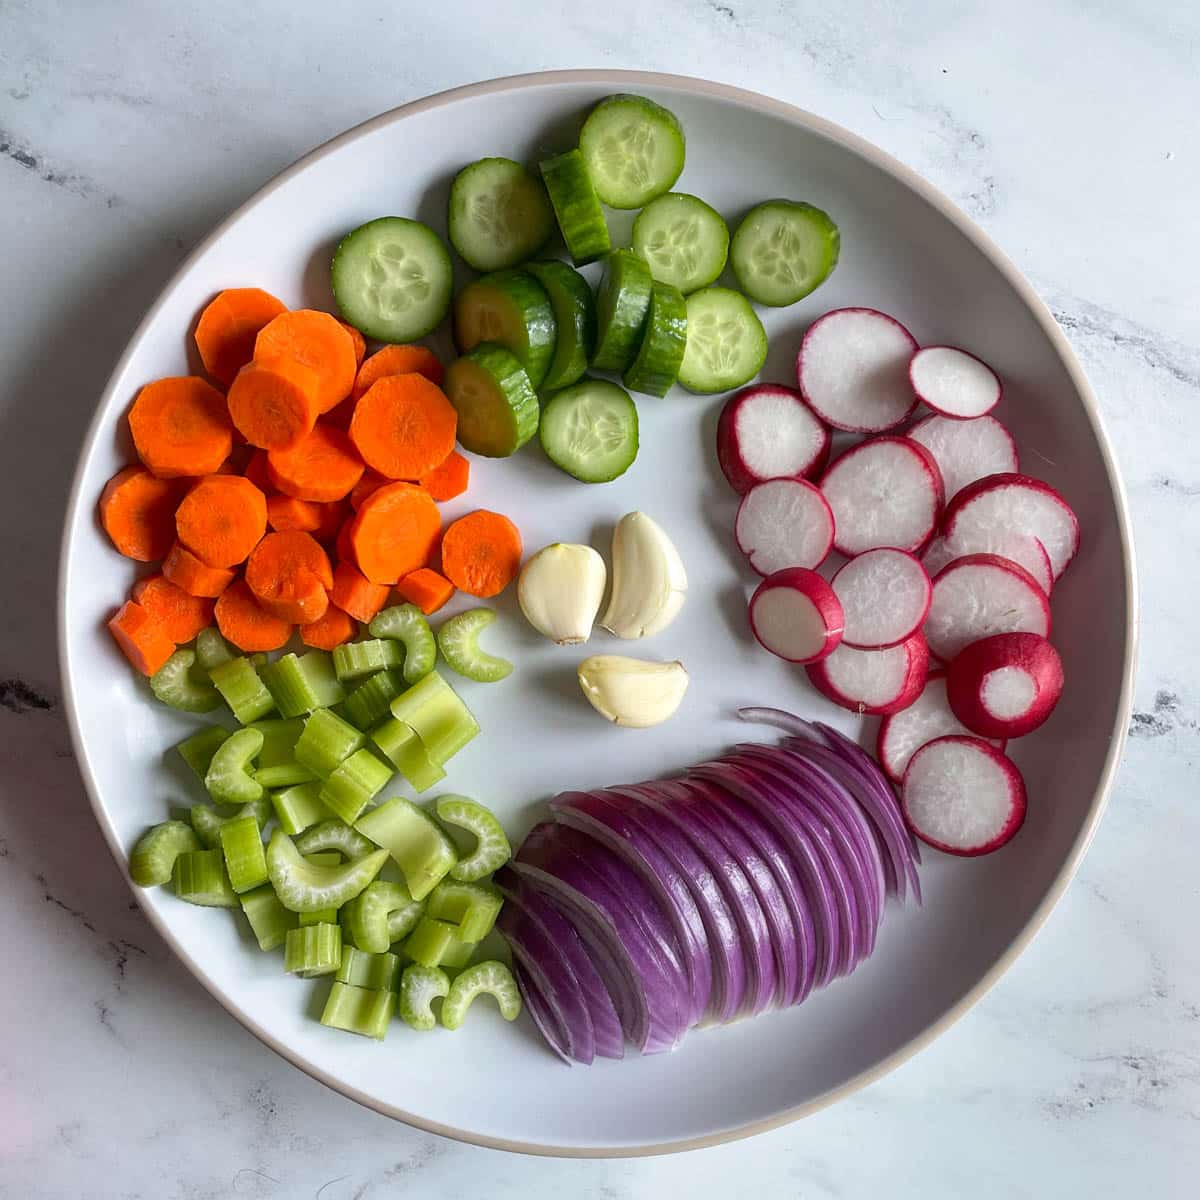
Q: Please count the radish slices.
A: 15